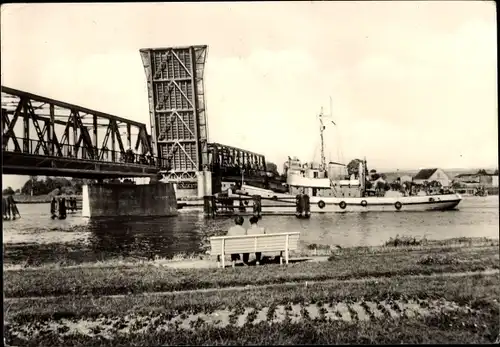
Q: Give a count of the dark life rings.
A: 4